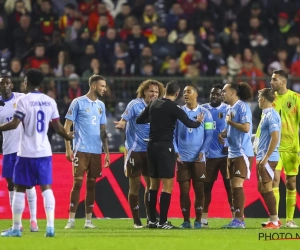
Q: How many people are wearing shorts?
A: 10